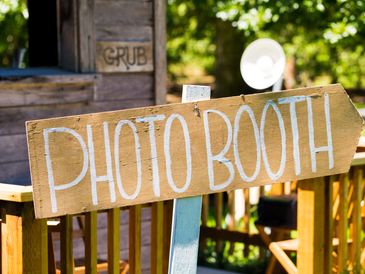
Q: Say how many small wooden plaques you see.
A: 1